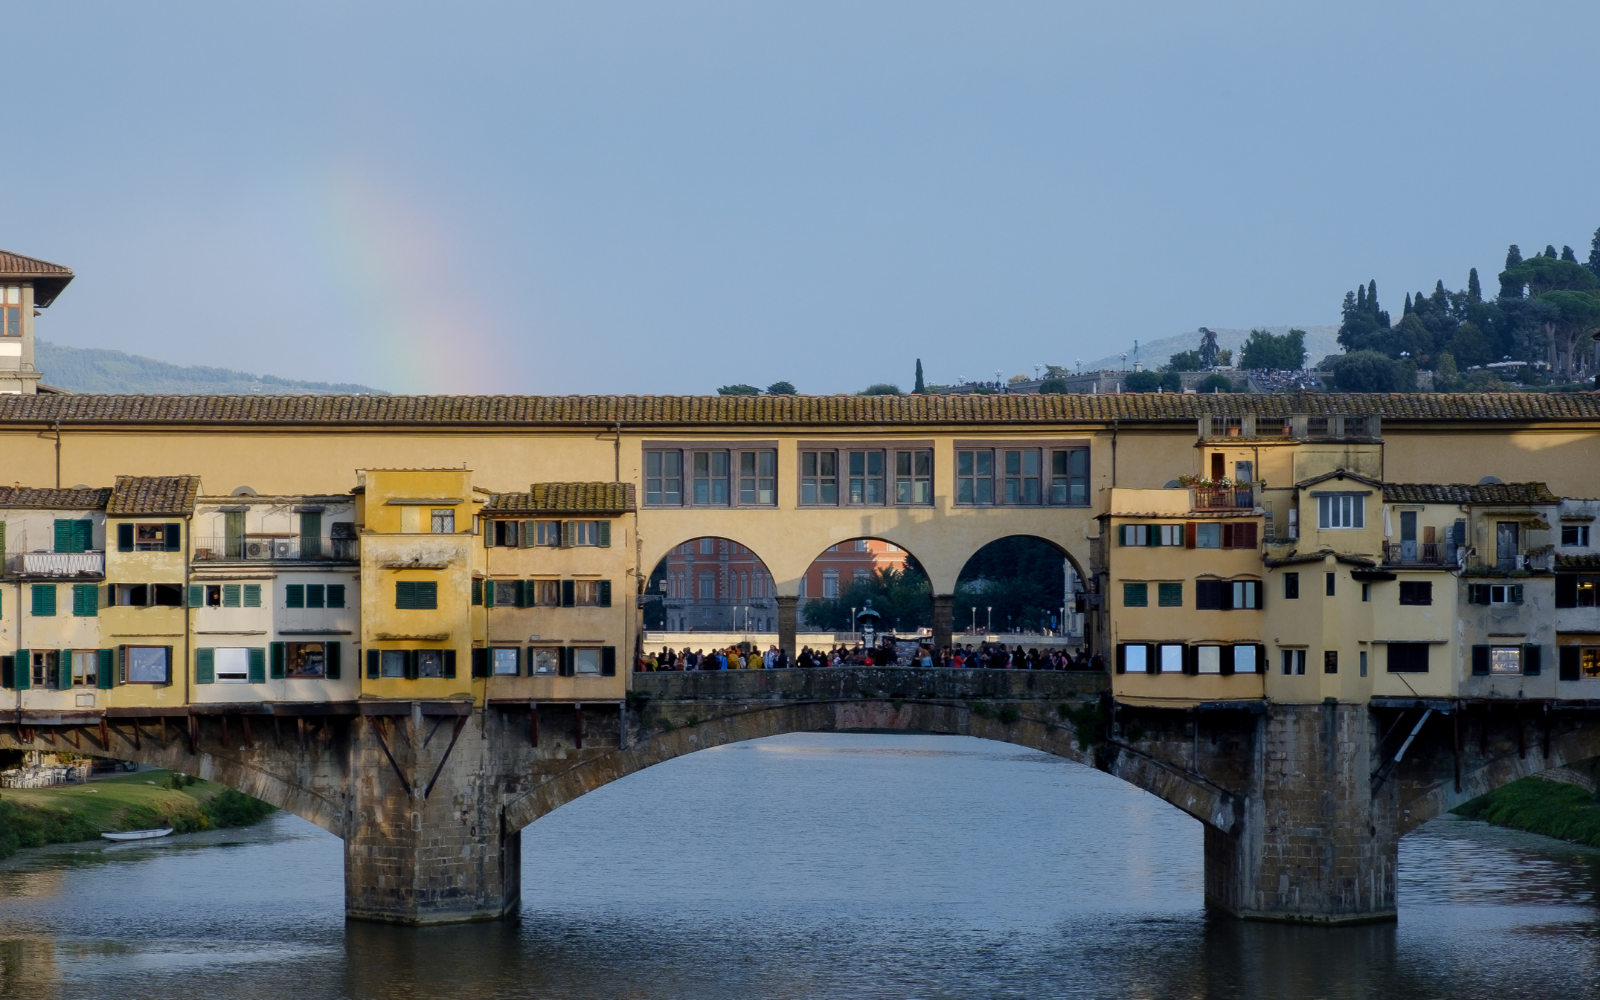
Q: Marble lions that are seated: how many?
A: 0